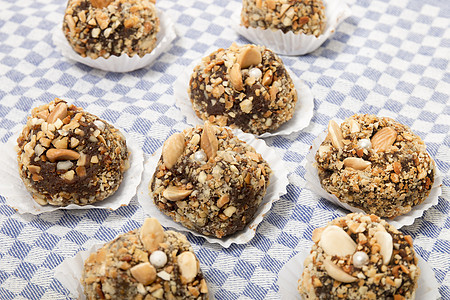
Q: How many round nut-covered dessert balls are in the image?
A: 8